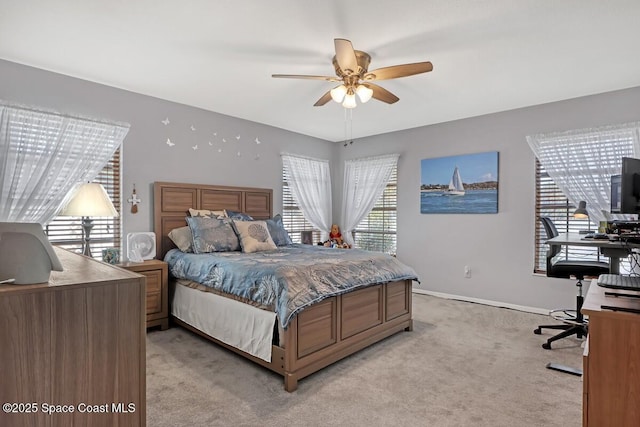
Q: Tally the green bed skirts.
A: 0